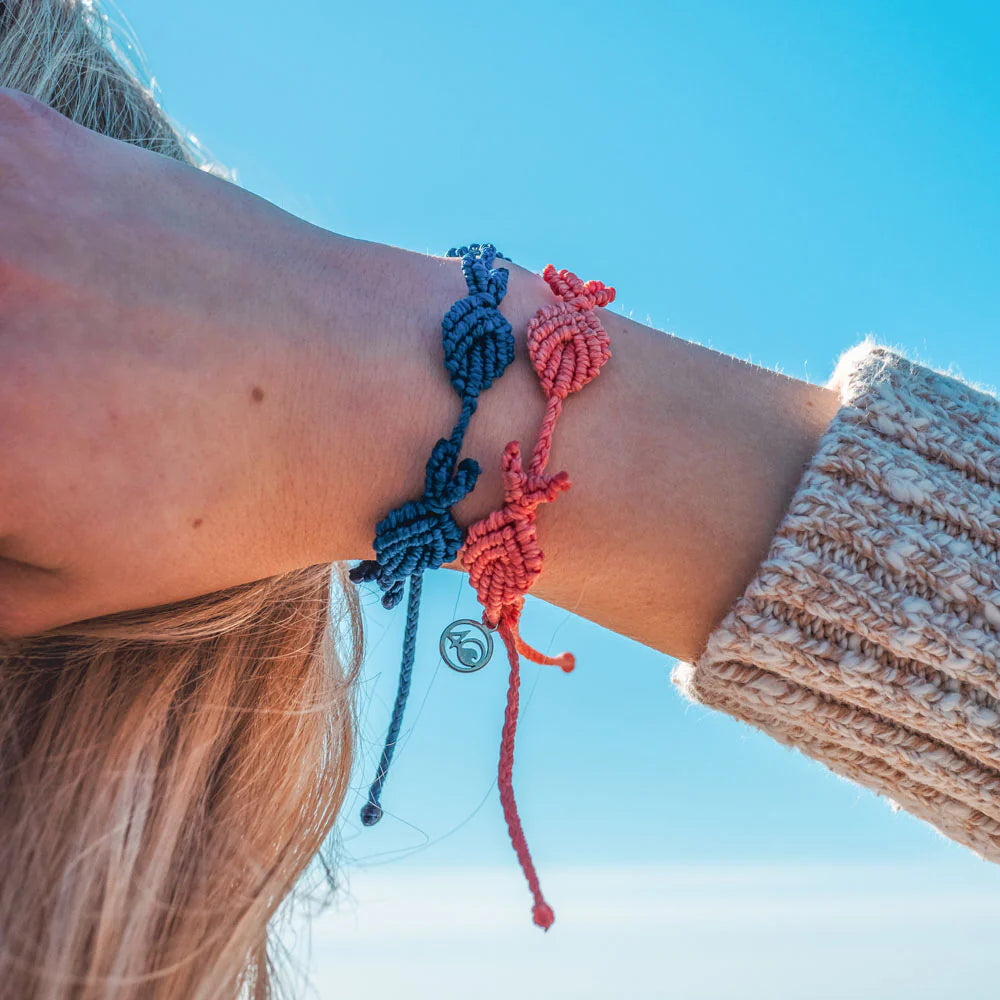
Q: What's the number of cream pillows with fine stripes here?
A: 0